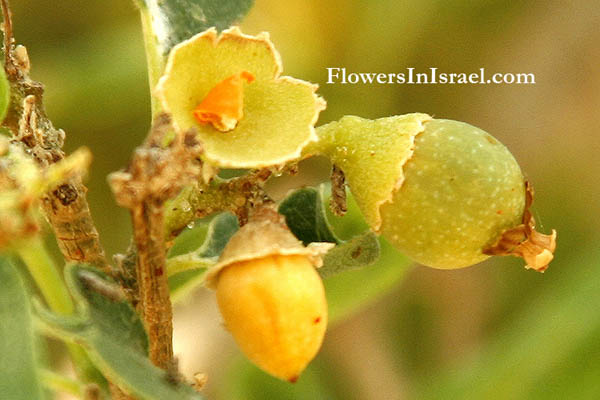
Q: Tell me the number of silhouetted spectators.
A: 0